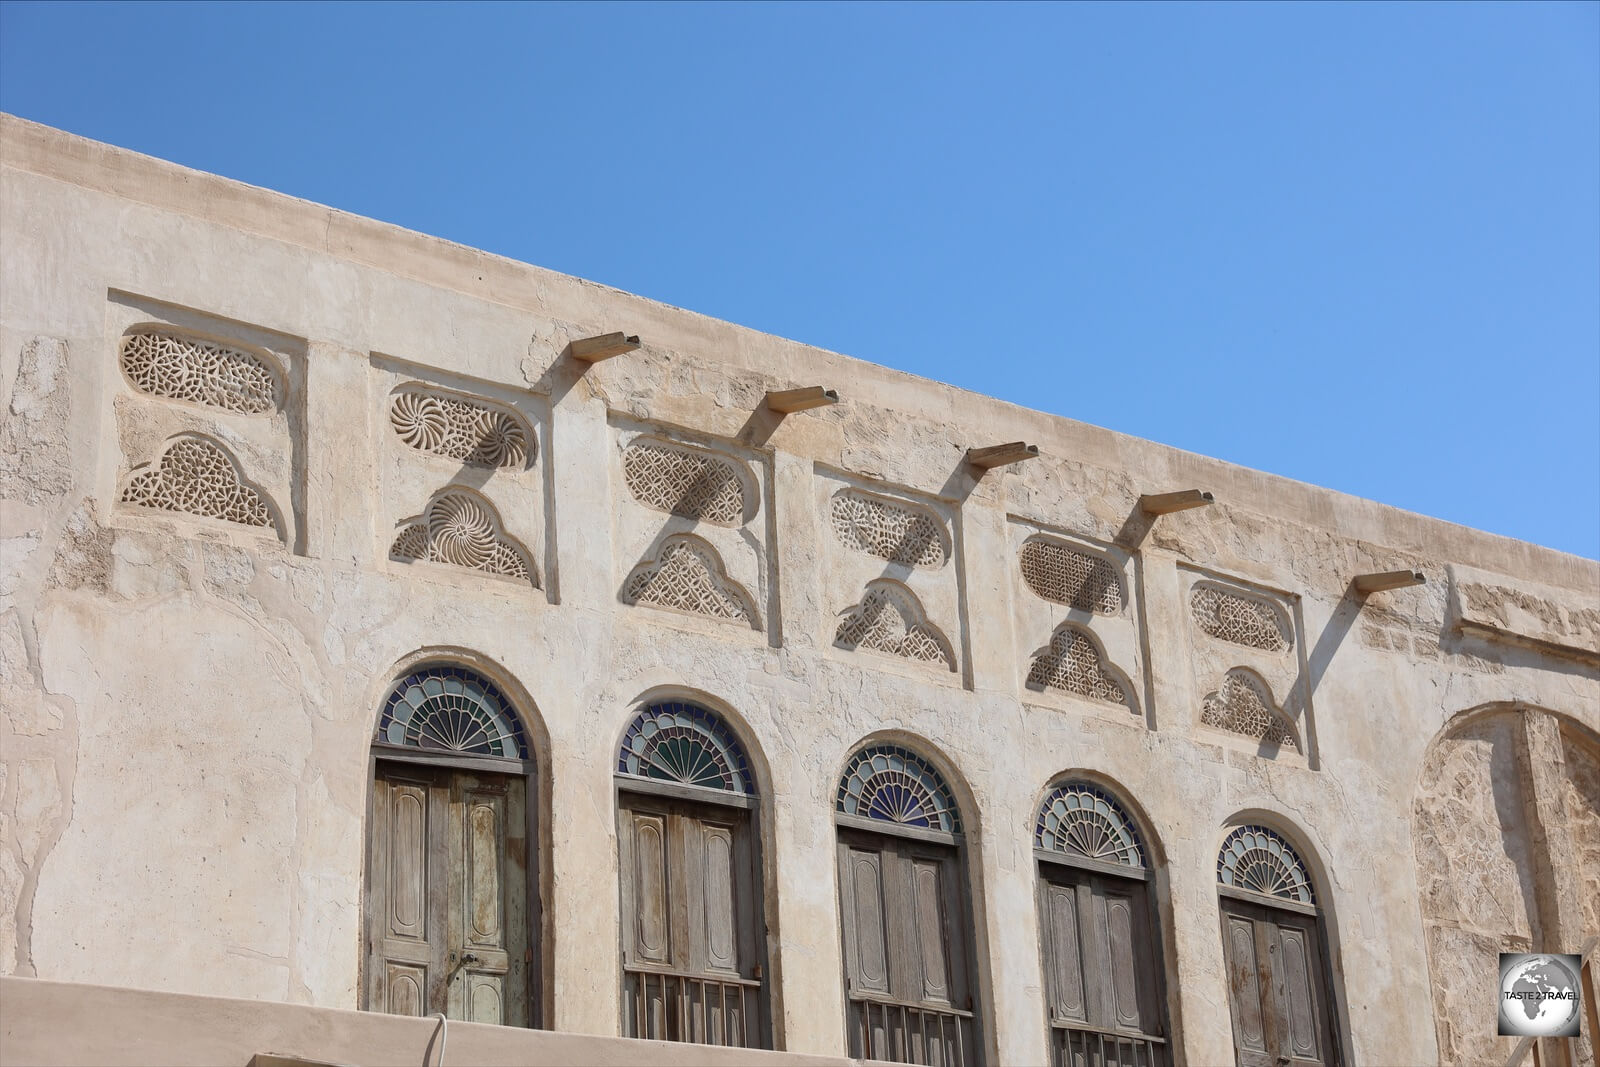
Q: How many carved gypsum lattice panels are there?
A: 12